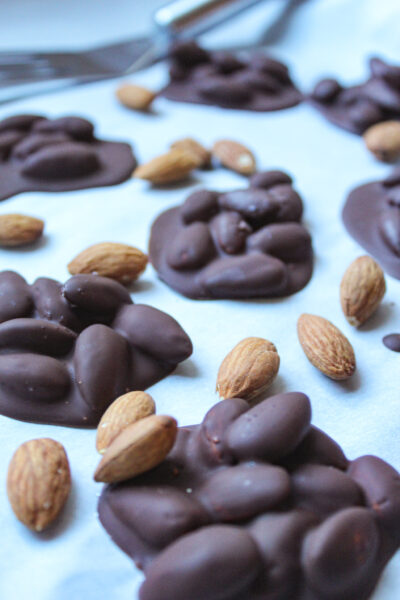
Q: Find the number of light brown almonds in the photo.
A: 13